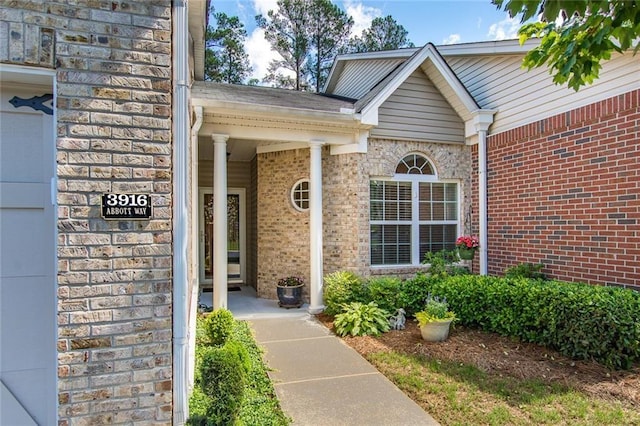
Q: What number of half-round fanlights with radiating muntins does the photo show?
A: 1